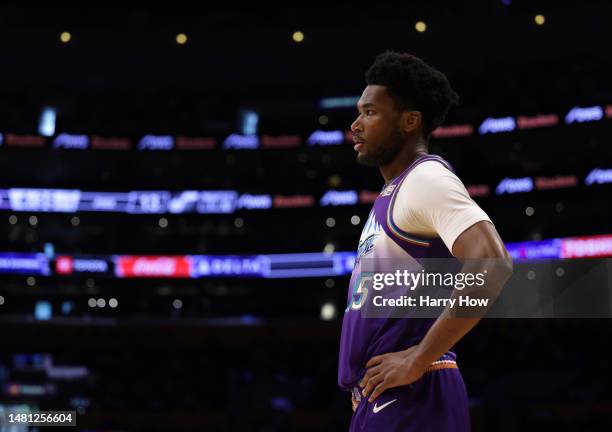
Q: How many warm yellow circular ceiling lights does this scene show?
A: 5